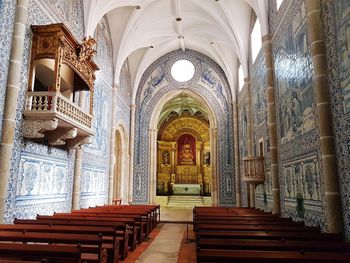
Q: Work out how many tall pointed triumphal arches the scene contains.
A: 1